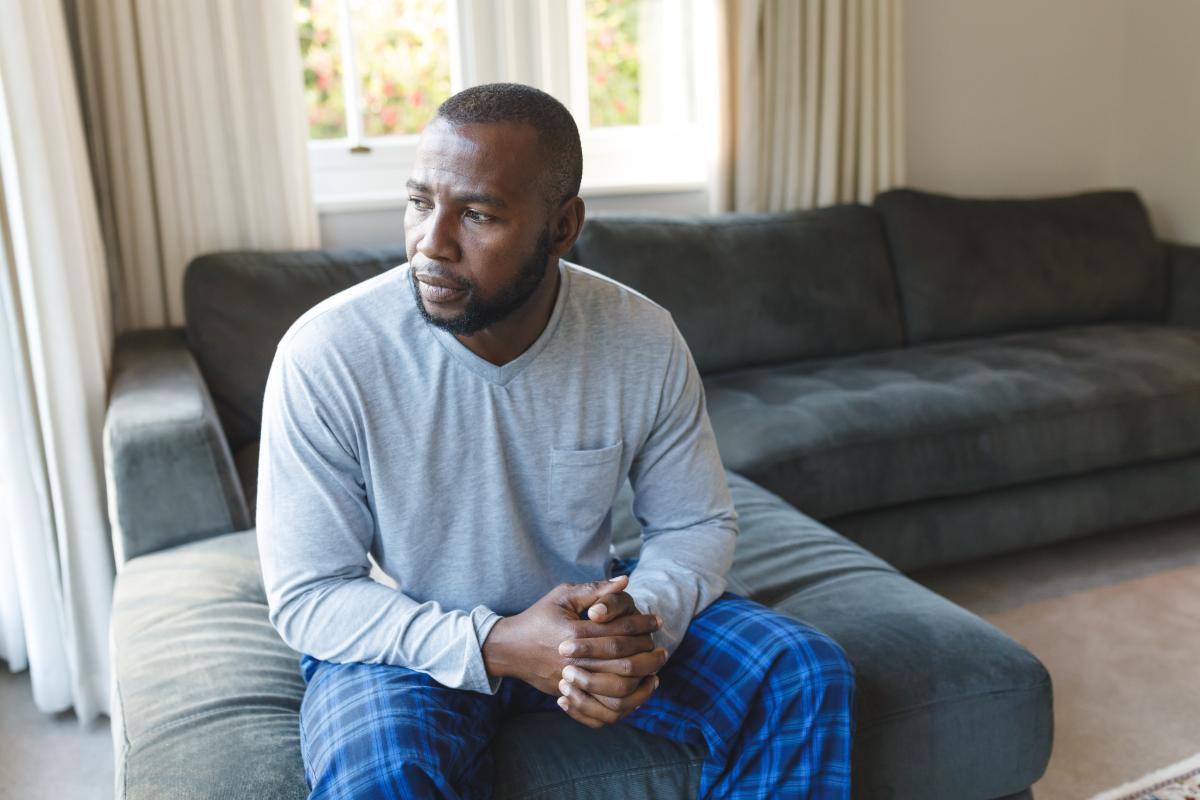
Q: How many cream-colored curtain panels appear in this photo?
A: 3